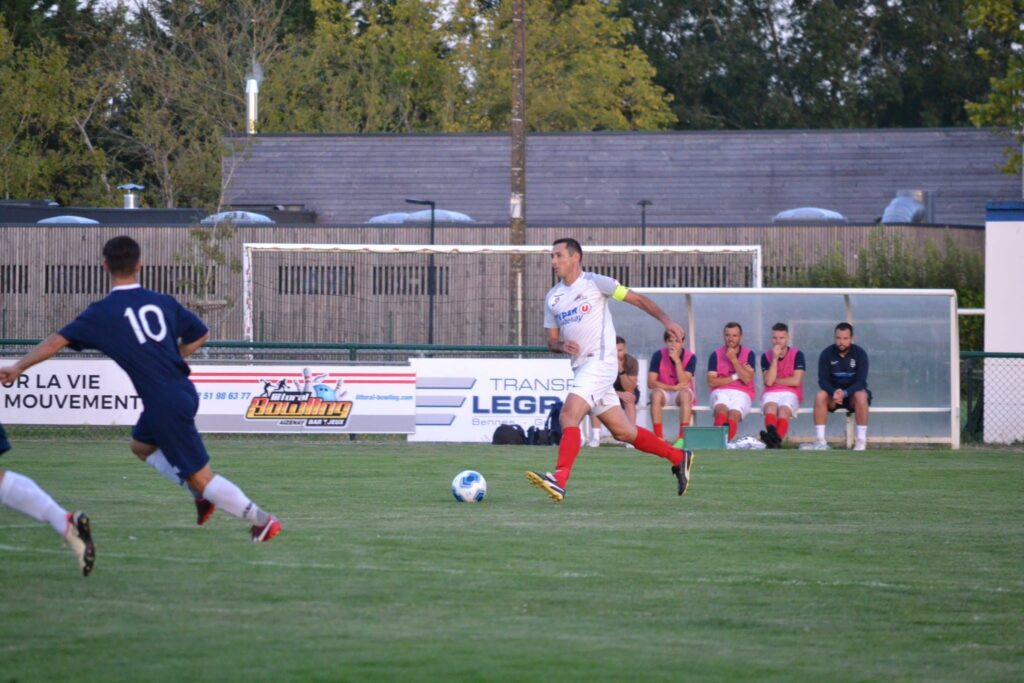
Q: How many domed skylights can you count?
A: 5